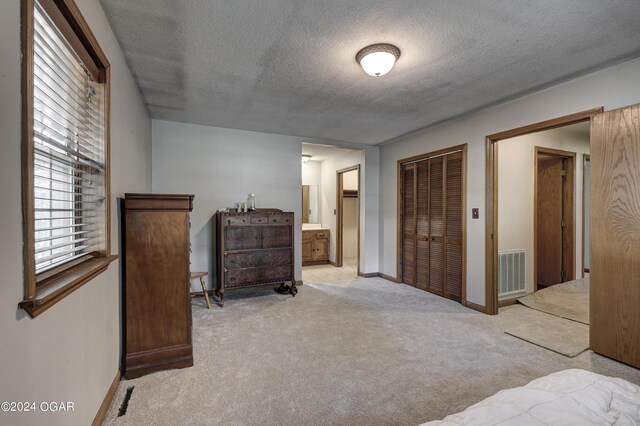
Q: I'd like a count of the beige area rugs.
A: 2